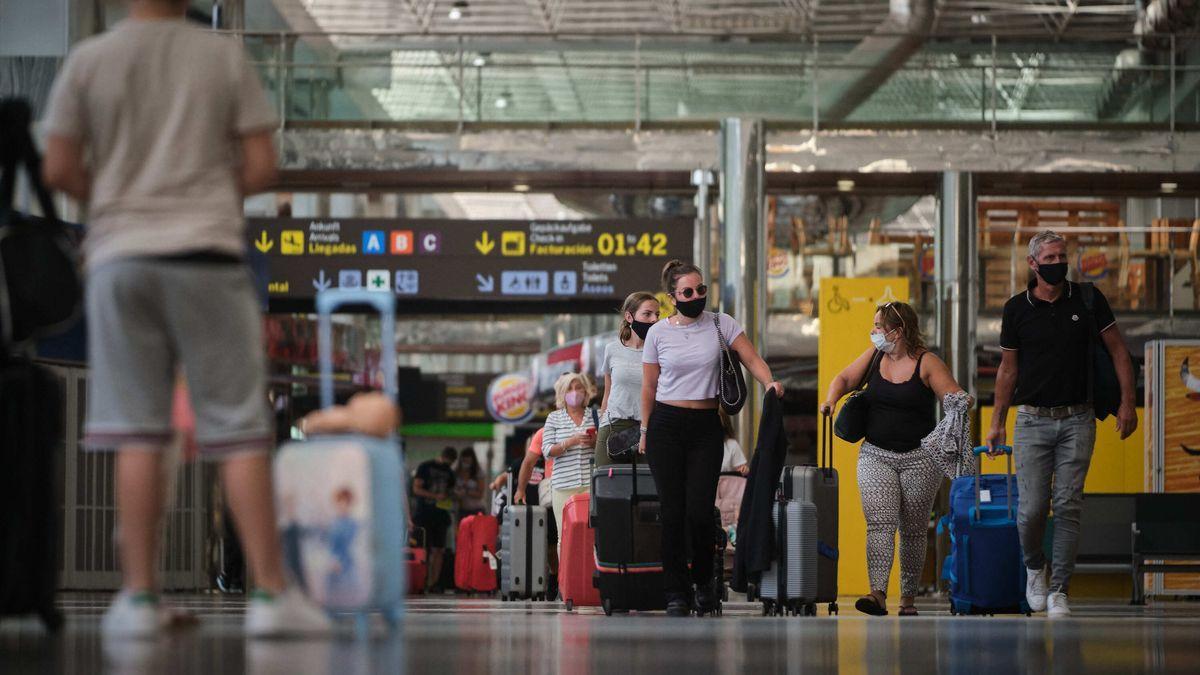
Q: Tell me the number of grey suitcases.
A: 3